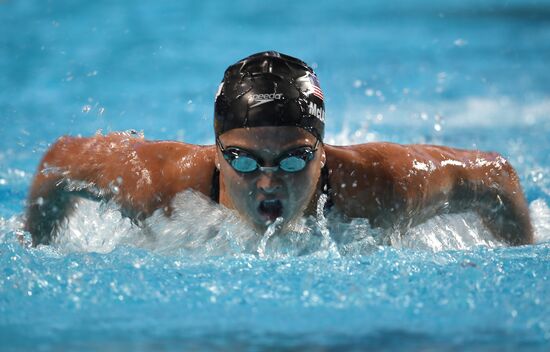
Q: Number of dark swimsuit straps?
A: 2